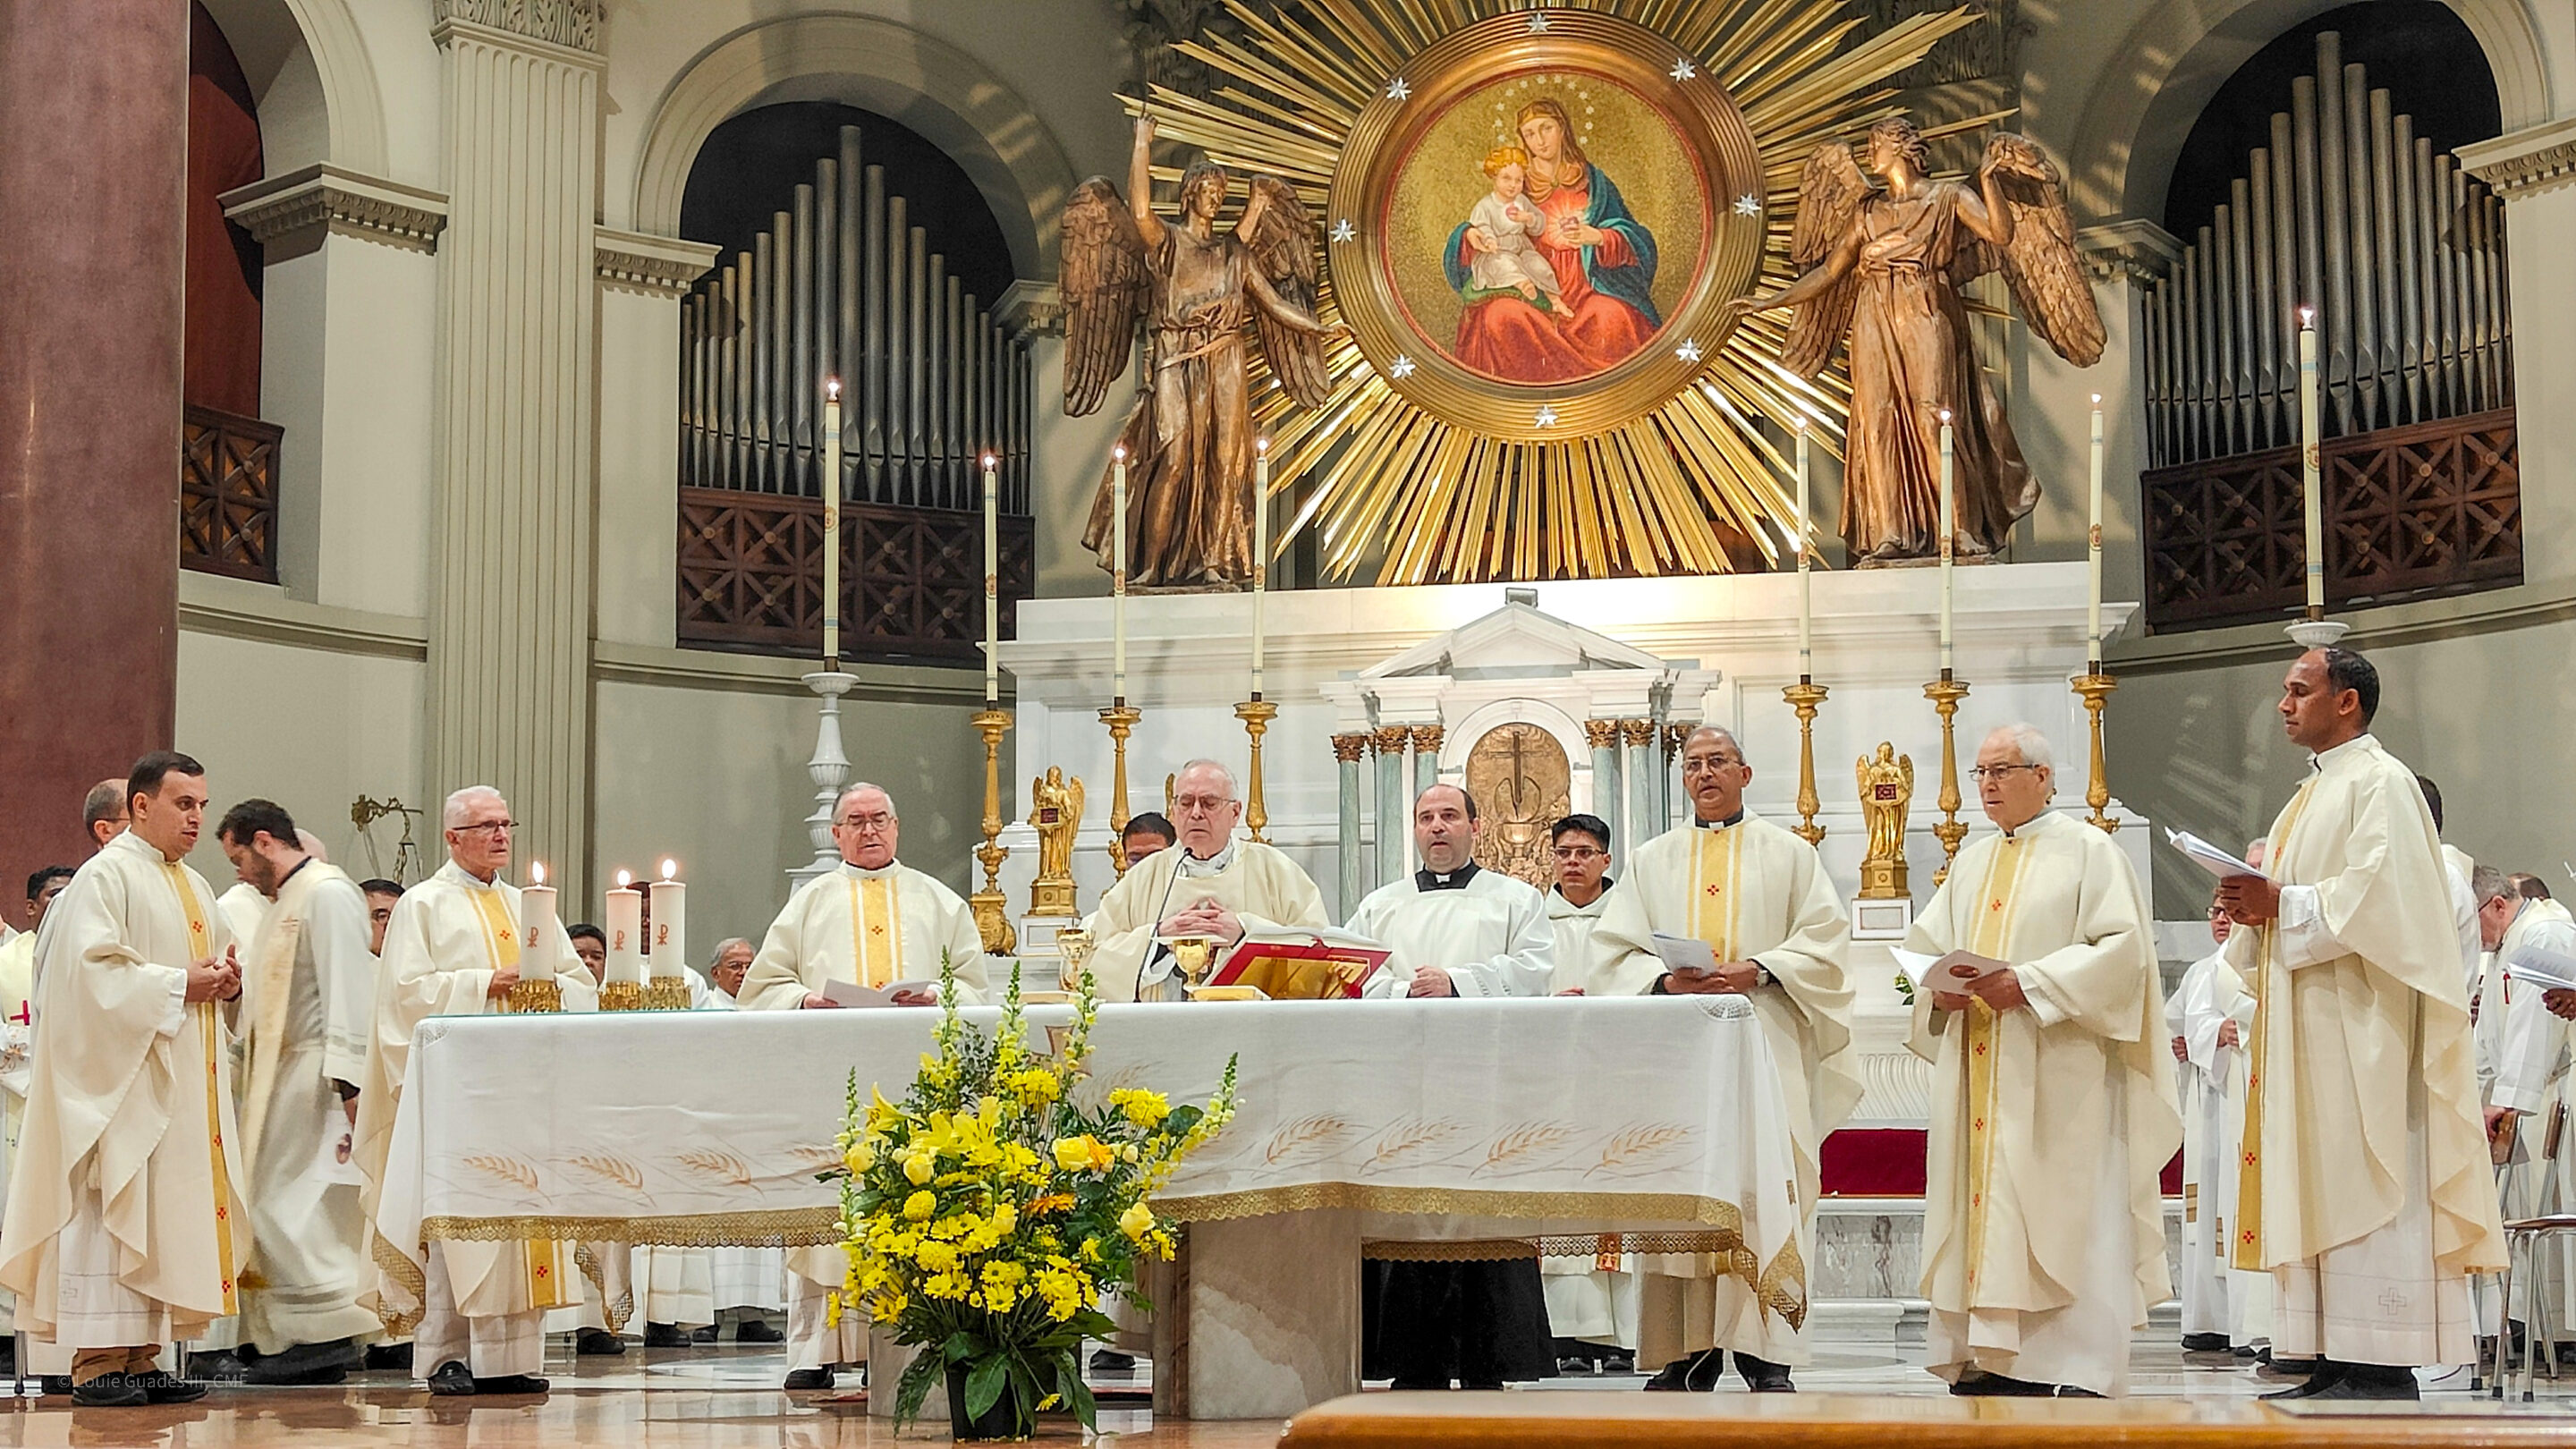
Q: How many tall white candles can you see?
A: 8